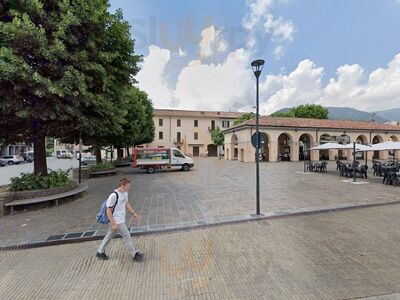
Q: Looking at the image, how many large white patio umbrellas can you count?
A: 3